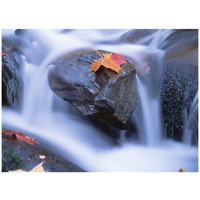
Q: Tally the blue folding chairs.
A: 0